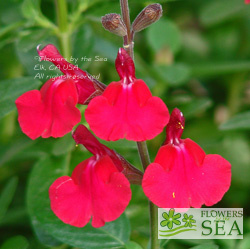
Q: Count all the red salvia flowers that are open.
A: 4